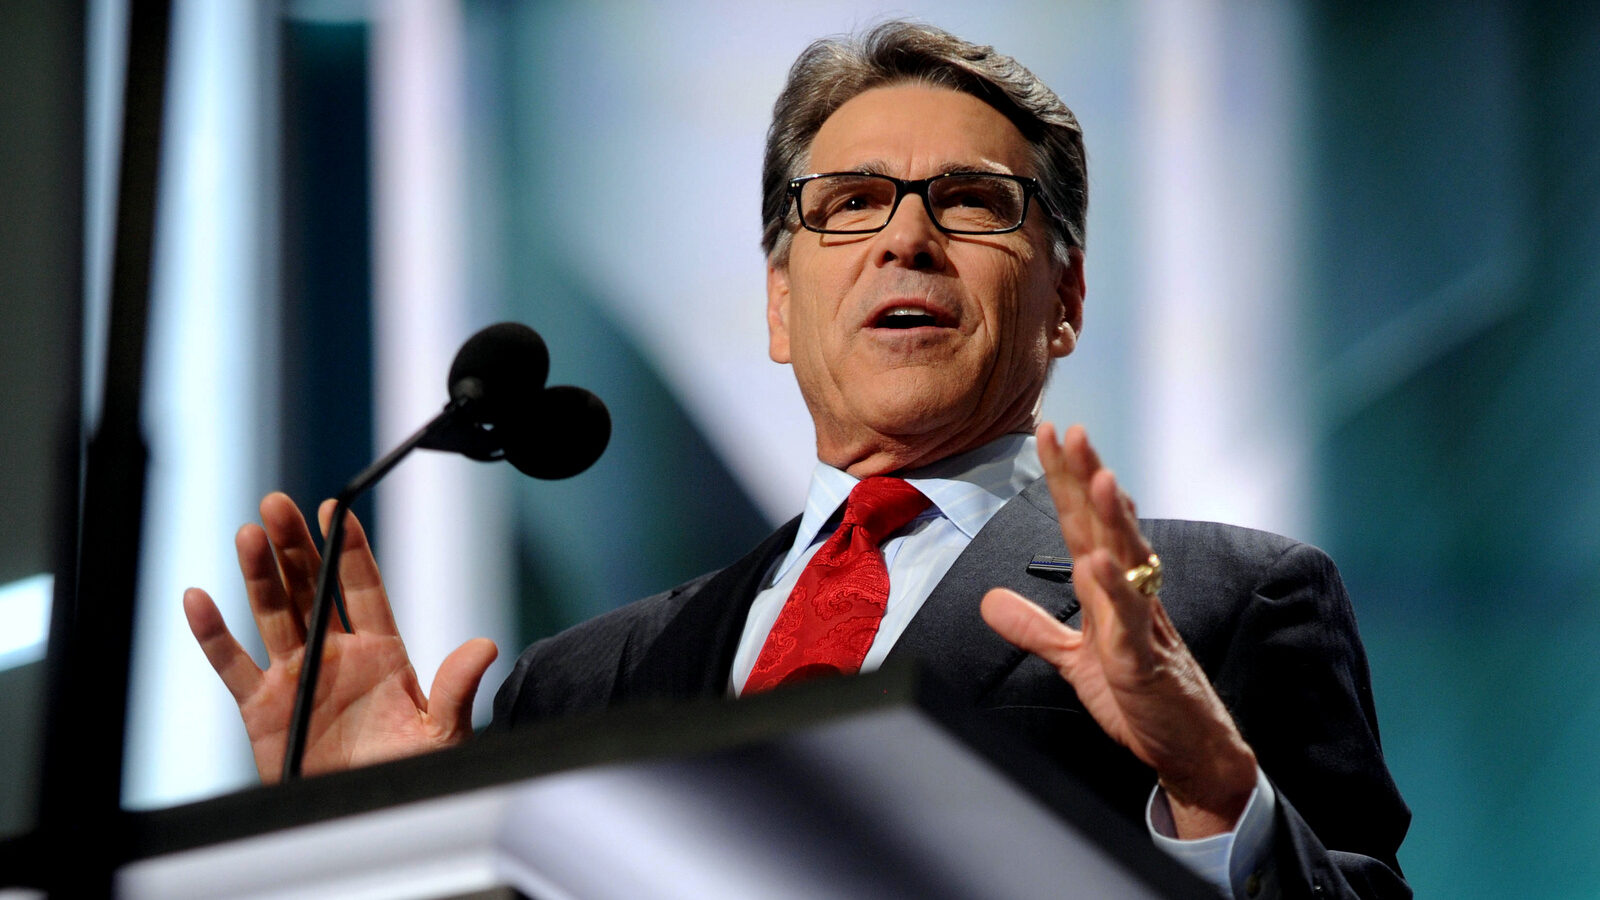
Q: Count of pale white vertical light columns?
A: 3